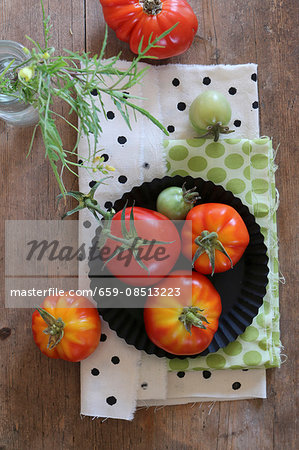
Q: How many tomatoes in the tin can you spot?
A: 4